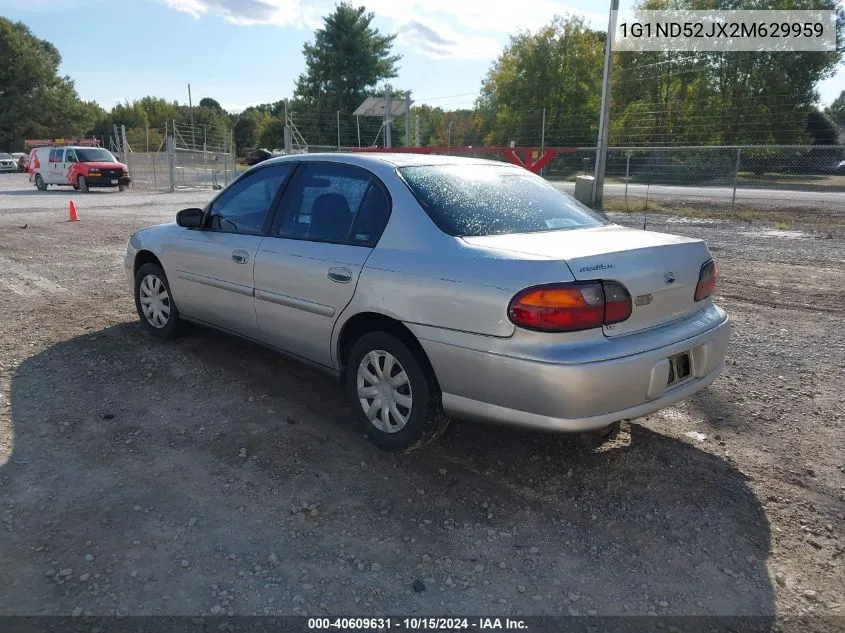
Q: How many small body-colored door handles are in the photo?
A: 2